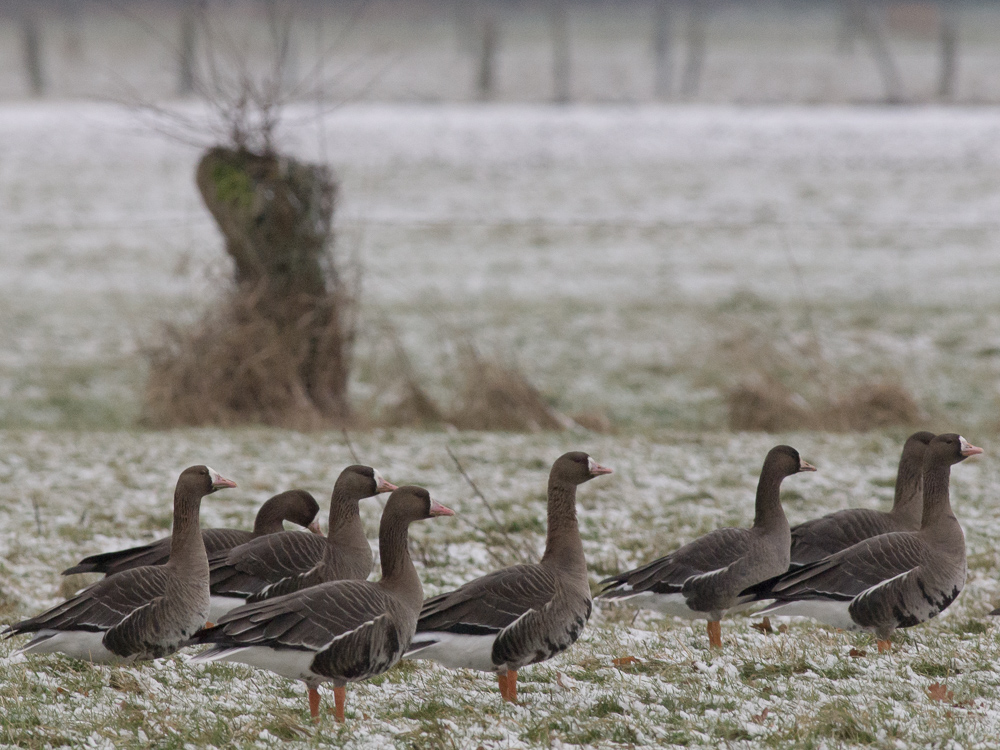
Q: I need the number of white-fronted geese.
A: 8